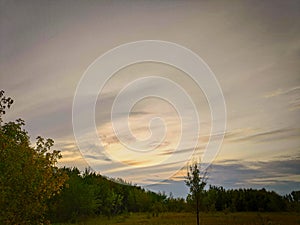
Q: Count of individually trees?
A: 1